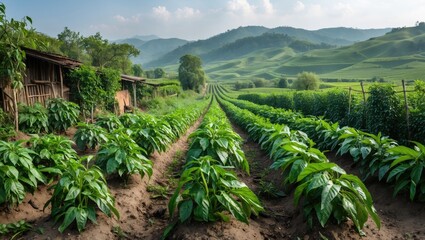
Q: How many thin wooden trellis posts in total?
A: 3